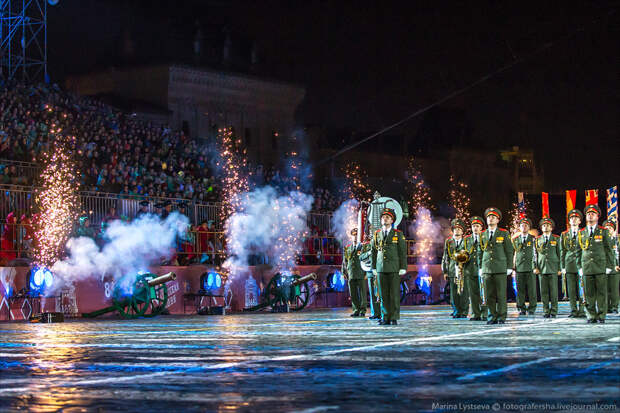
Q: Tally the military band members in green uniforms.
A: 11